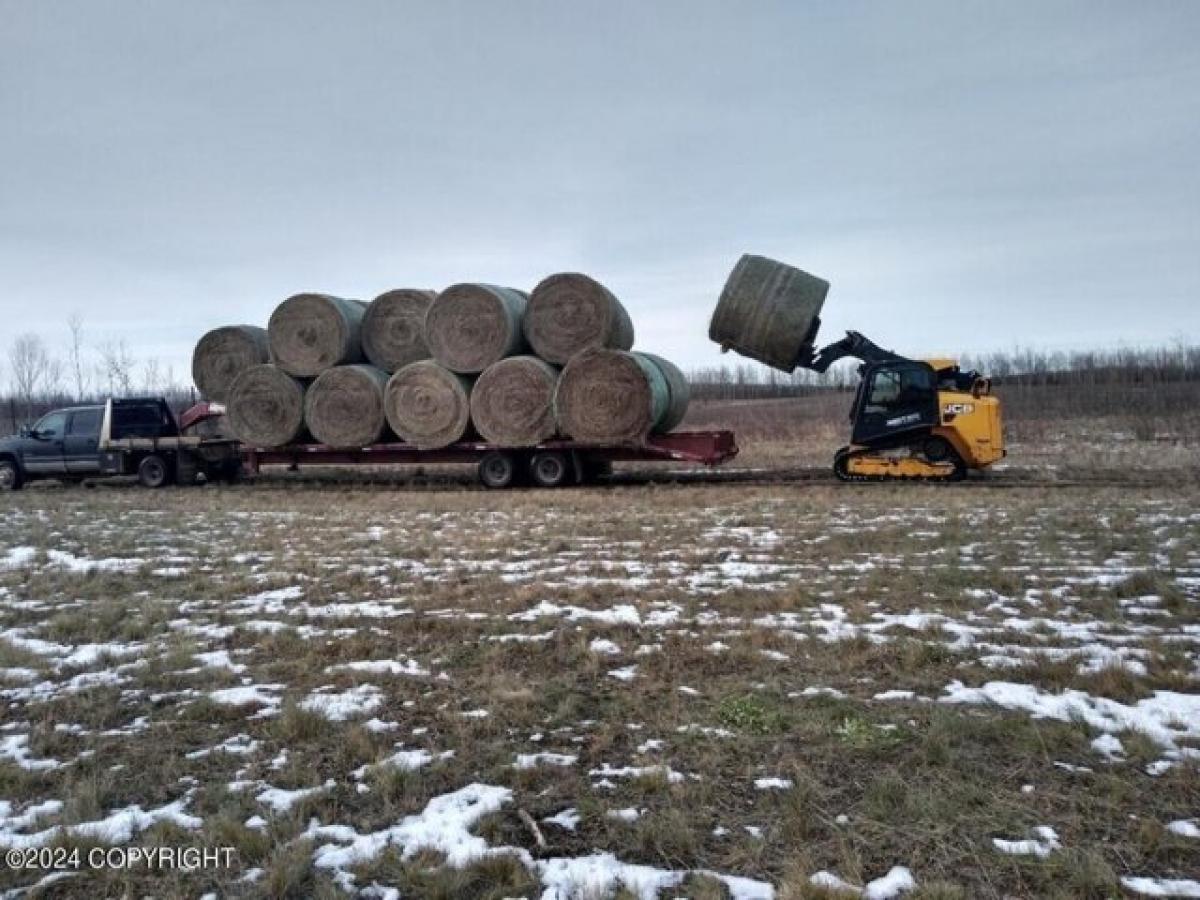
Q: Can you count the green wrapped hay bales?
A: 11